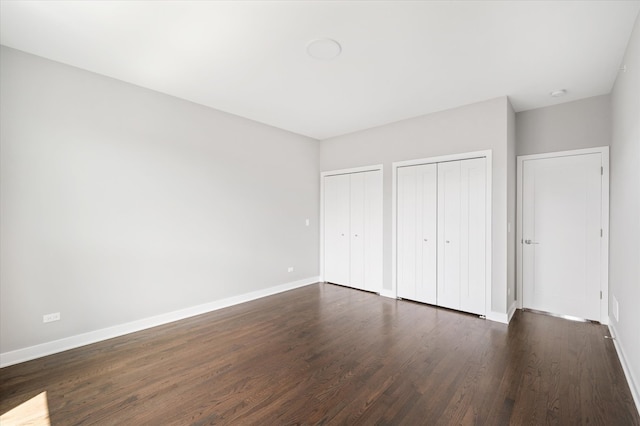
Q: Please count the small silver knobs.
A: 4